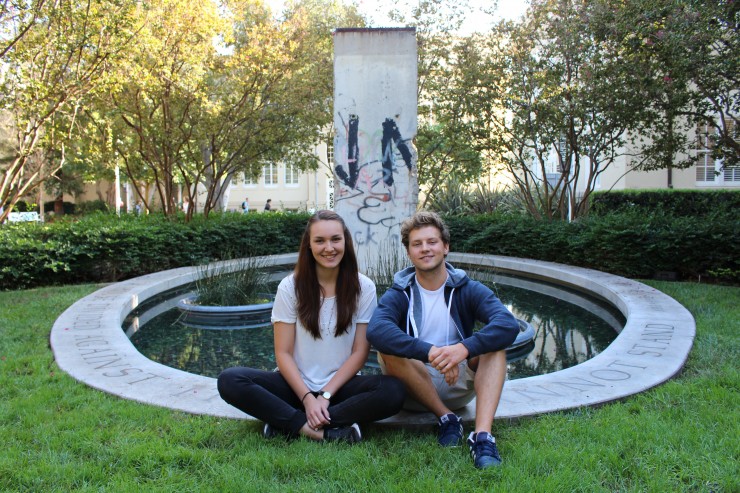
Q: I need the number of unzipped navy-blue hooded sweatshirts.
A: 1